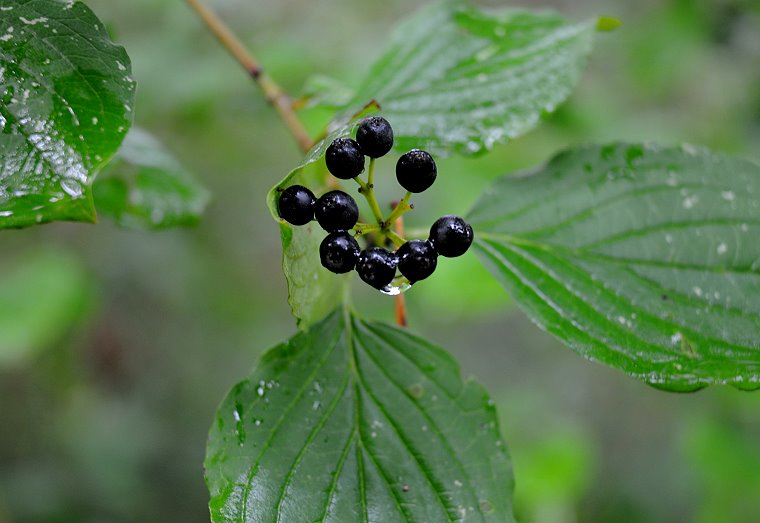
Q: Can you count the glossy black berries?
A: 9